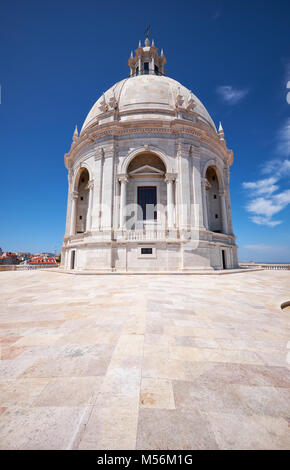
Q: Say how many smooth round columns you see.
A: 6